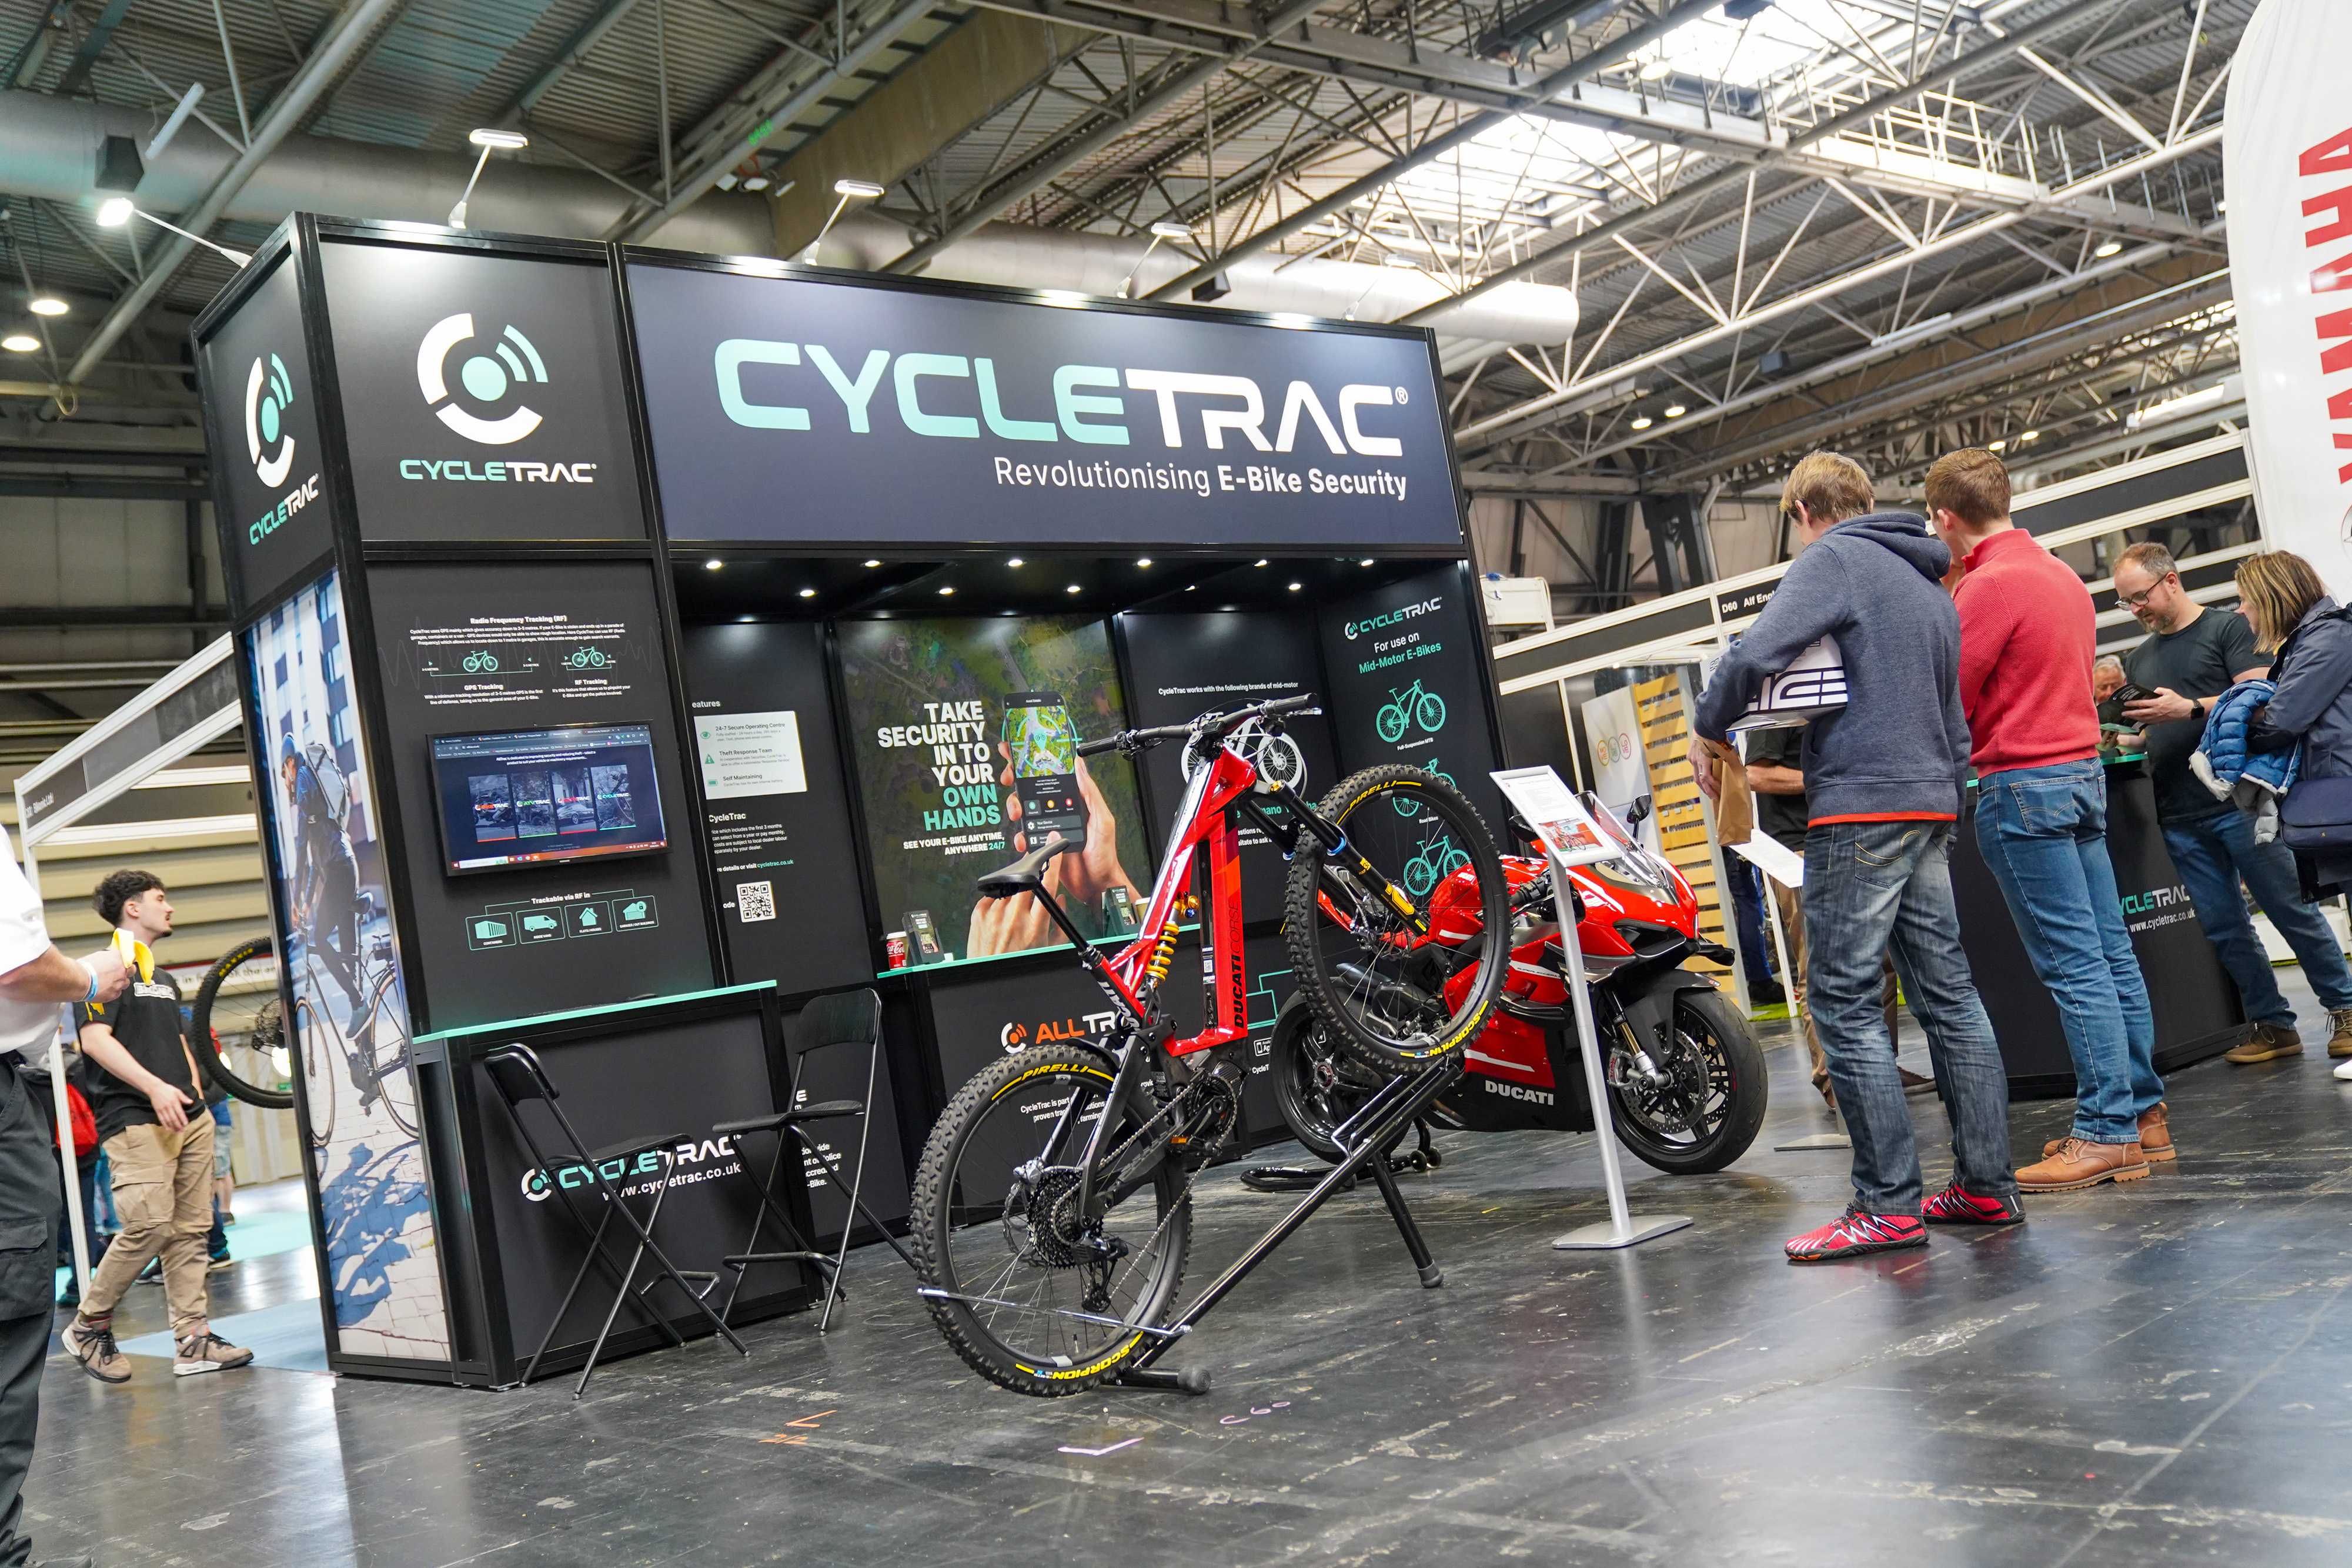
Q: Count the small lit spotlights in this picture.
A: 11